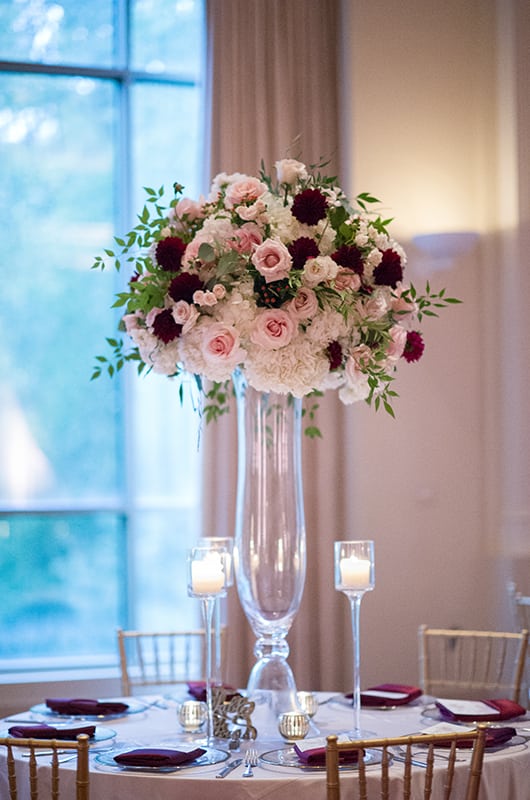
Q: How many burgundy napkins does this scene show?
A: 8